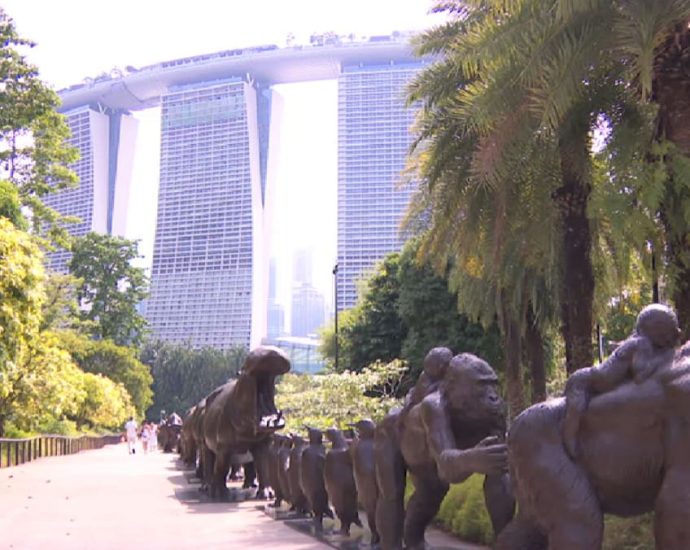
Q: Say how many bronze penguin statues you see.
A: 6